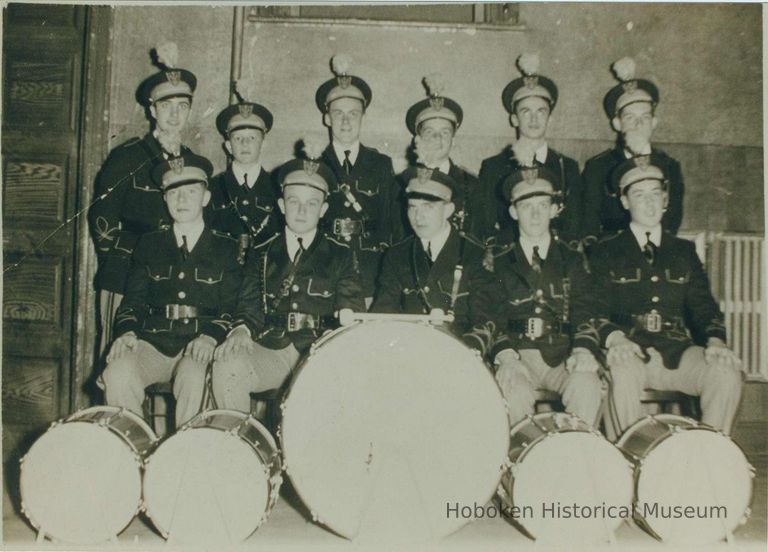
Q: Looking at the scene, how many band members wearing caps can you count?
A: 11